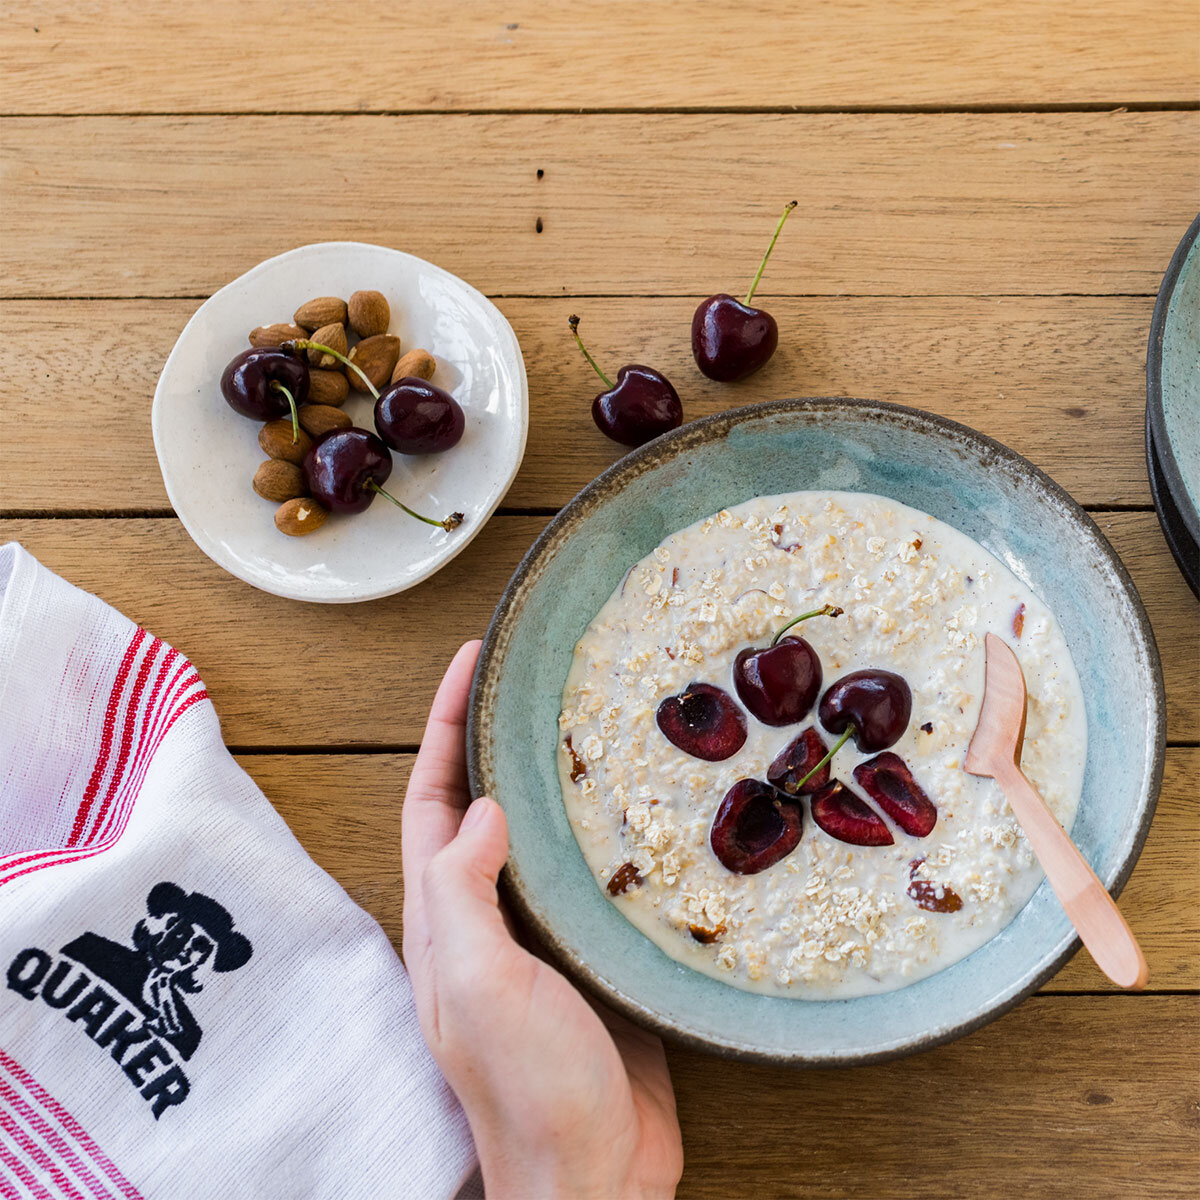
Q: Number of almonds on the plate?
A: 11